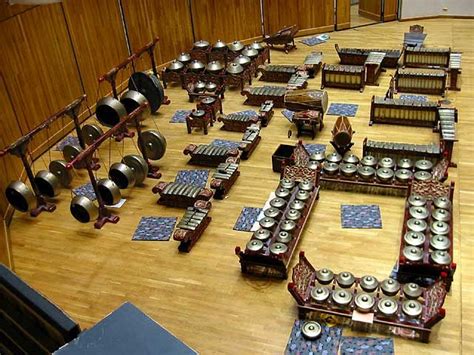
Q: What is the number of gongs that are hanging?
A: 13